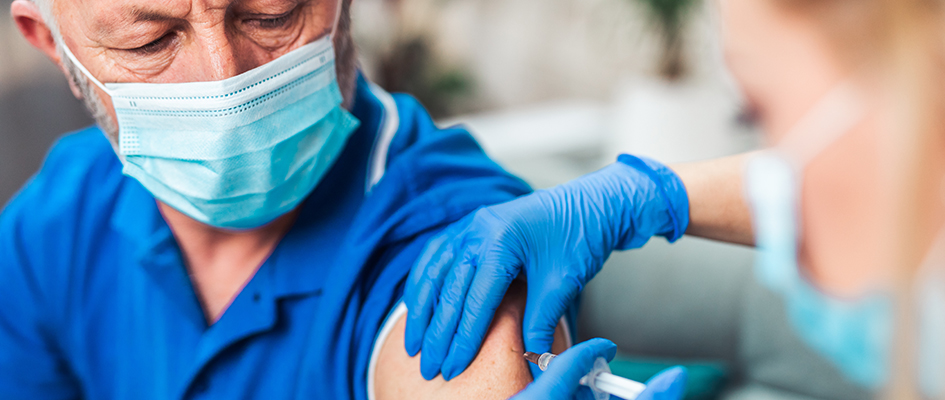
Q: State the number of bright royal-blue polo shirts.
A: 1